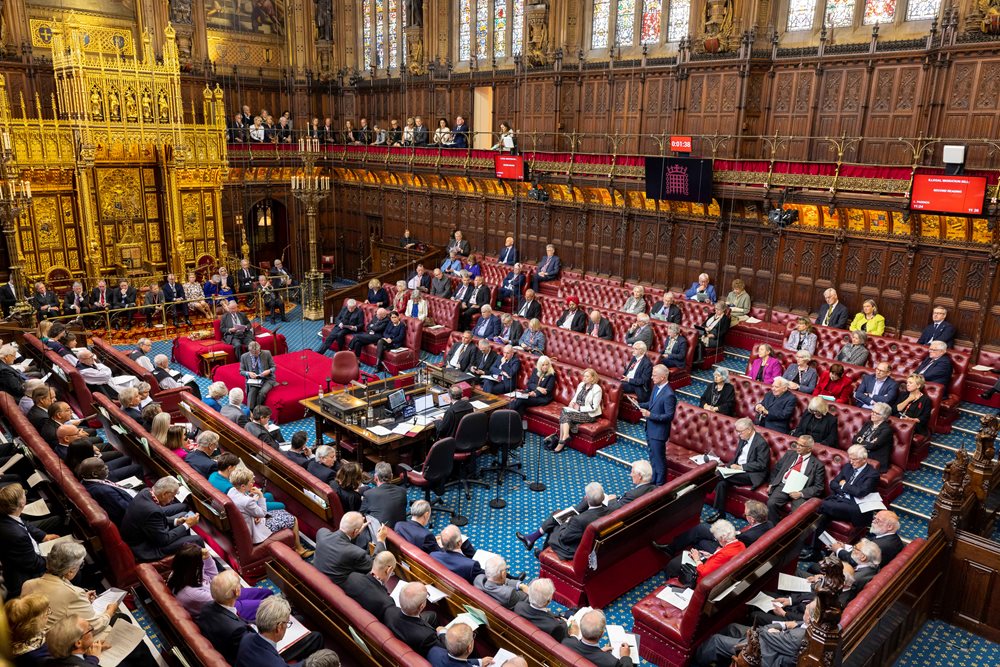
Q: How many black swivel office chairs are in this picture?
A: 3